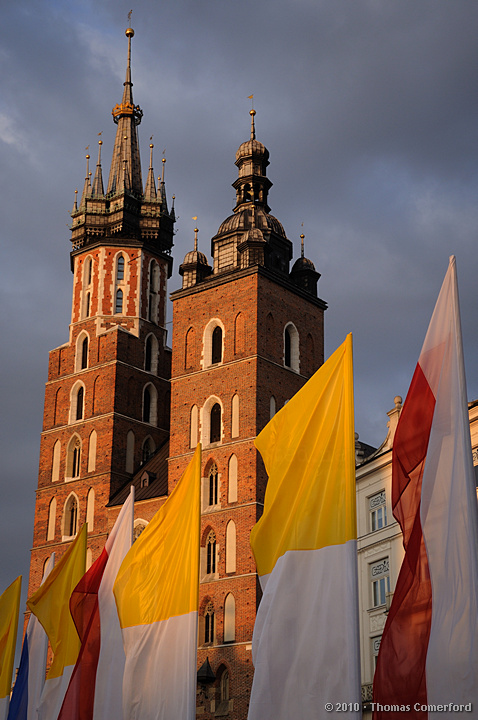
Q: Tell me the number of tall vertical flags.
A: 7